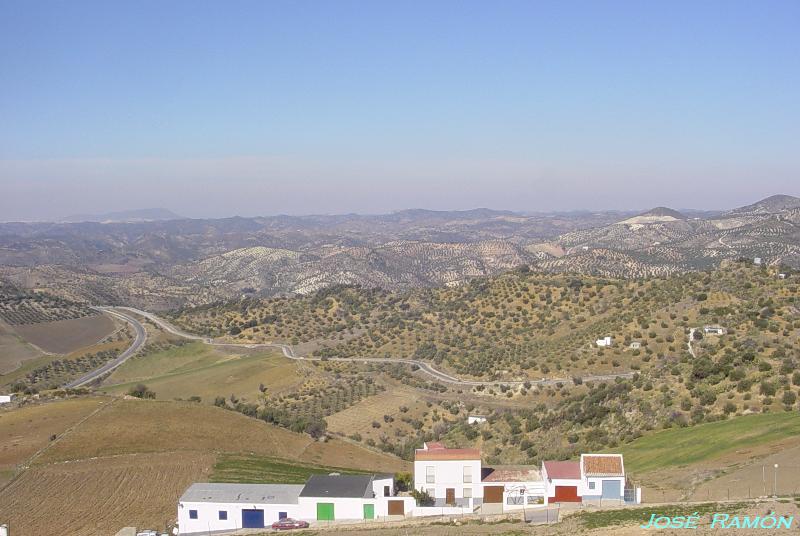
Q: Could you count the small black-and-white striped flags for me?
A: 0